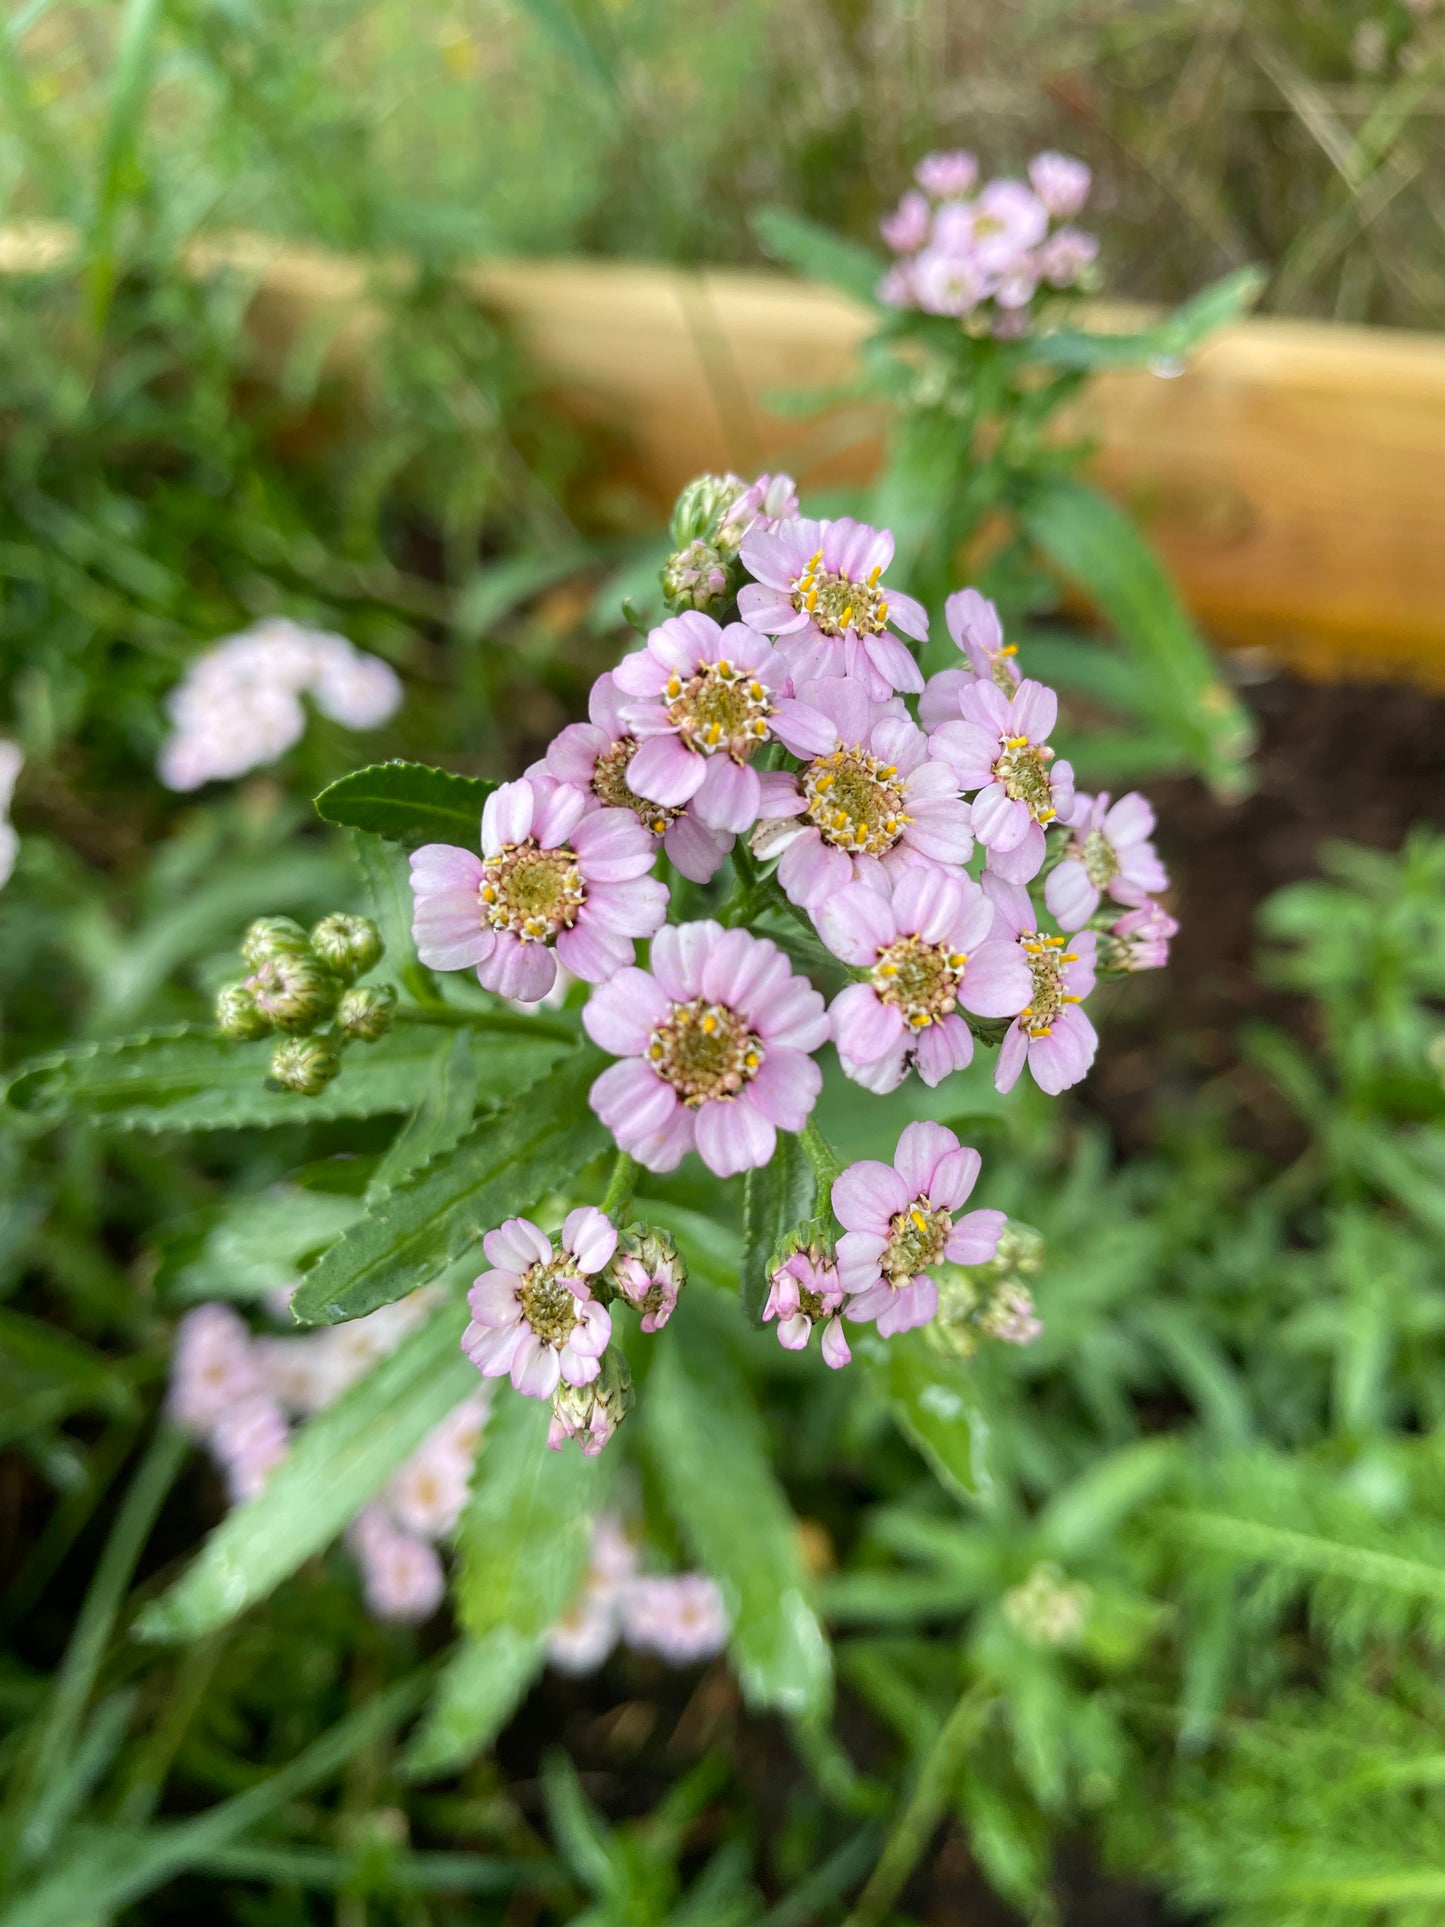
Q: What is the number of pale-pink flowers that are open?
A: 13